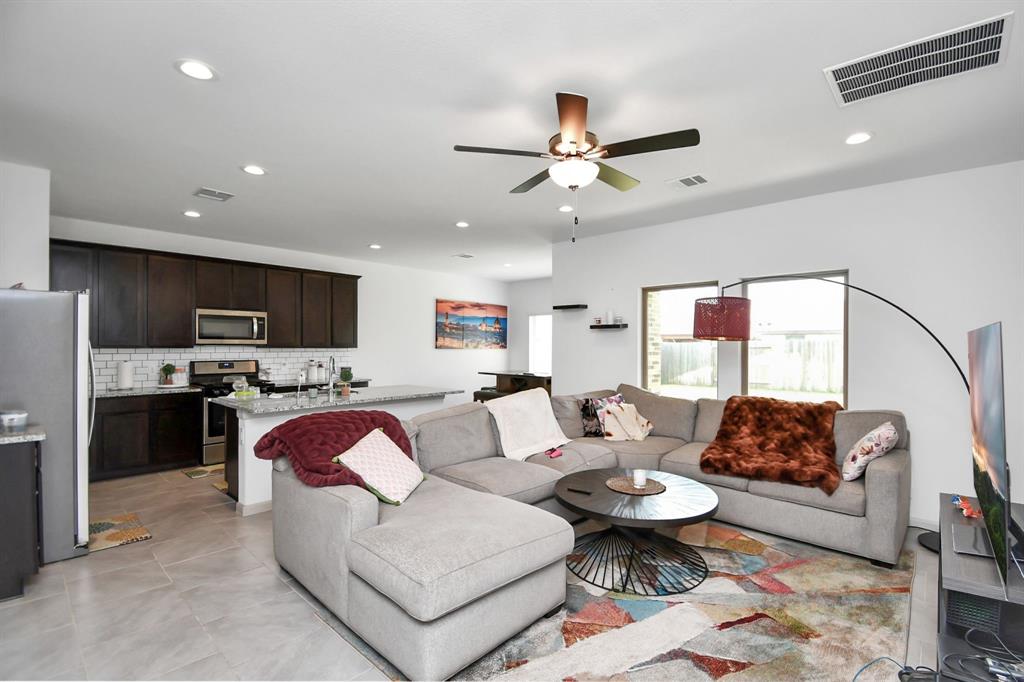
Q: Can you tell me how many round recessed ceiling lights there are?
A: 8